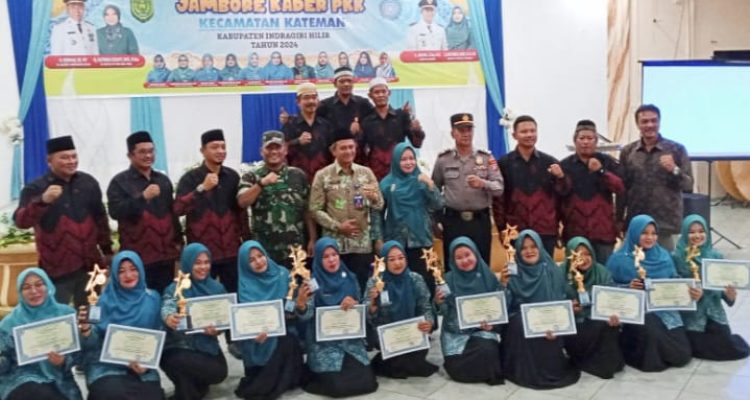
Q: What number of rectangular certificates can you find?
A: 11